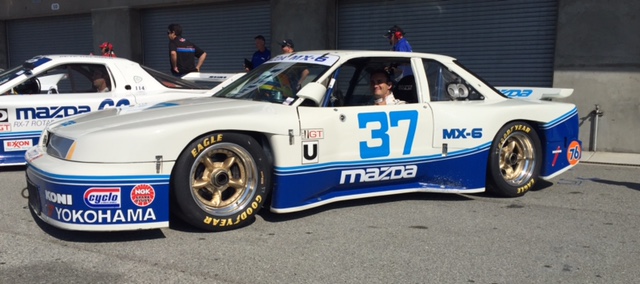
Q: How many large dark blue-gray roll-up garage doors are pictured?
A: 3